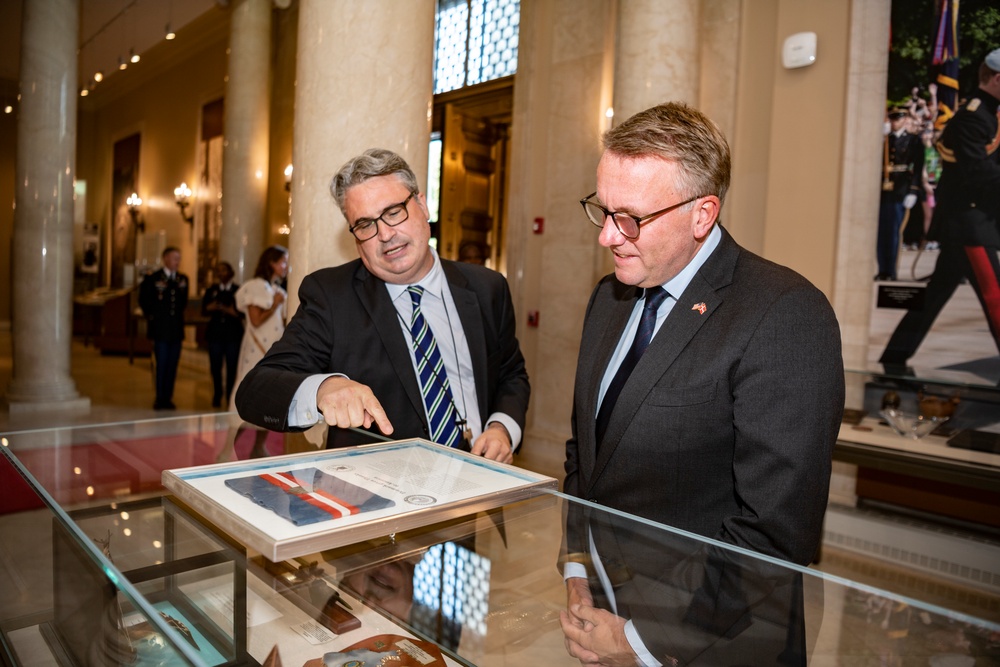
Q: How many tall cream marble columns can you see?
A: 4